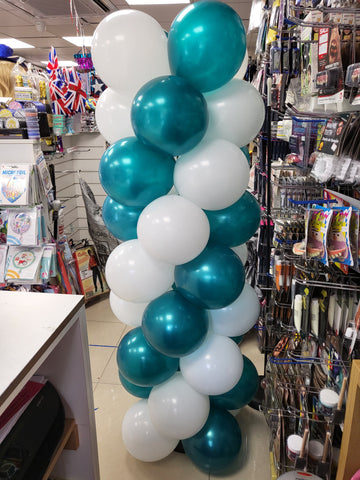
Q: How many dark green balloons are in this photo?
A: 11